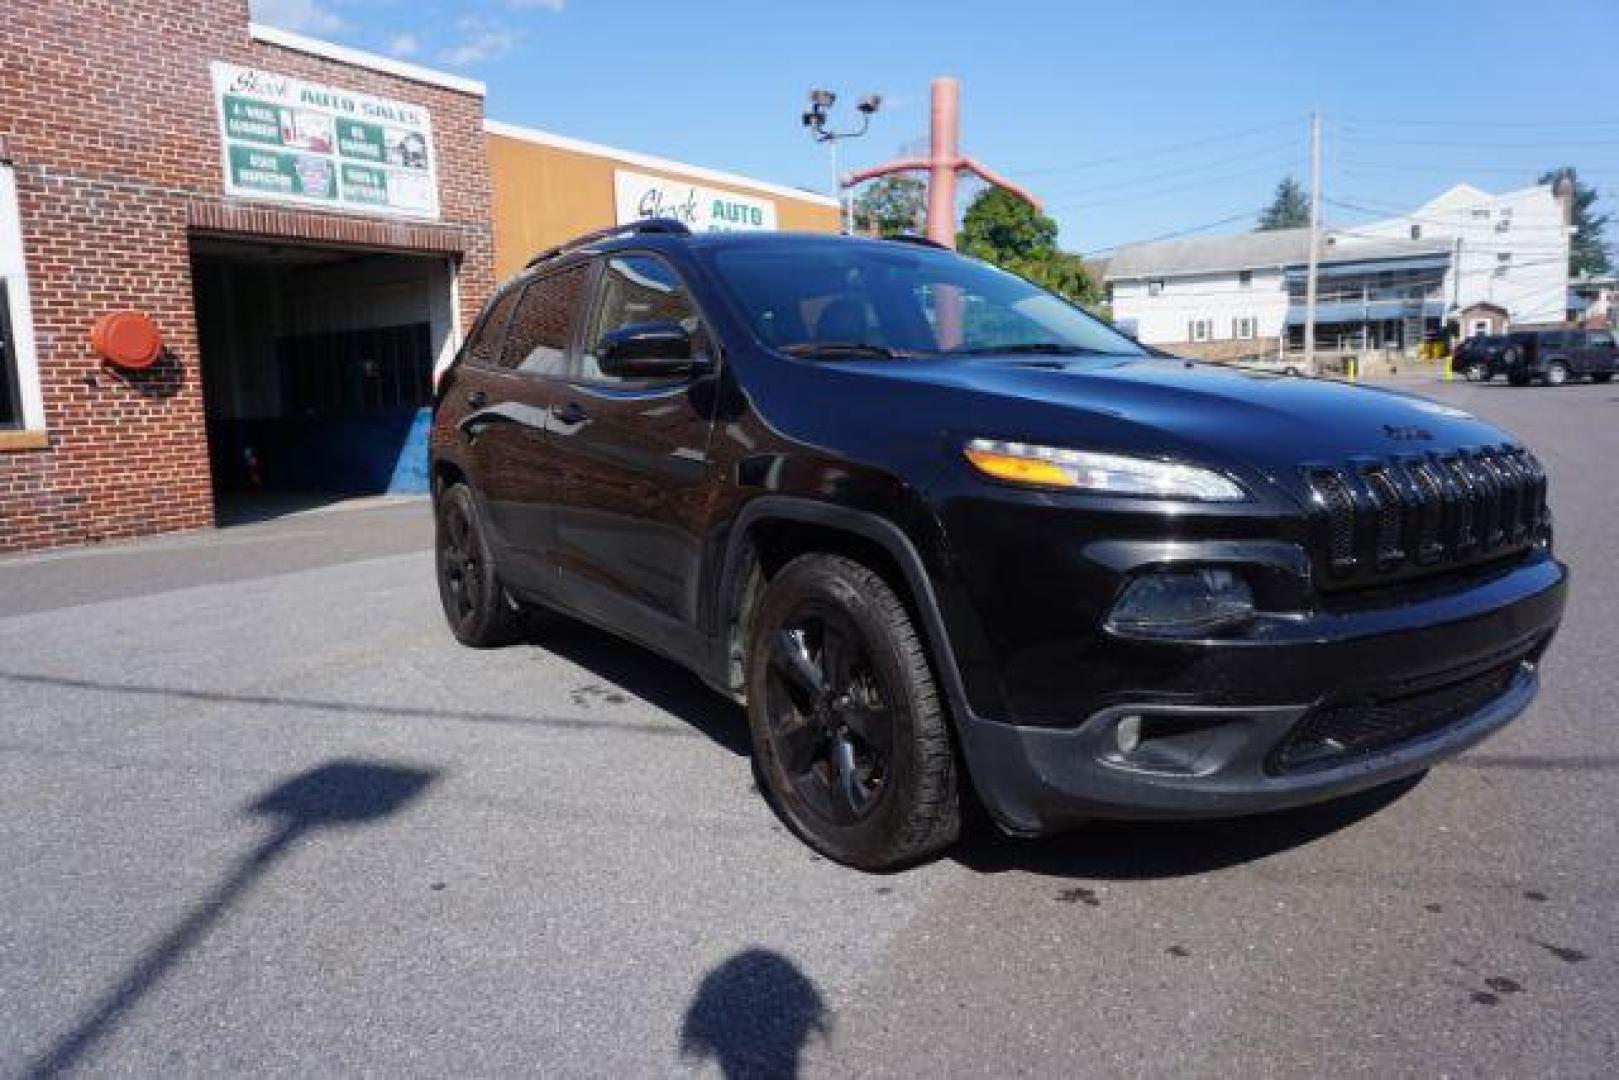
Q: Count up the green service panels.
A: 4